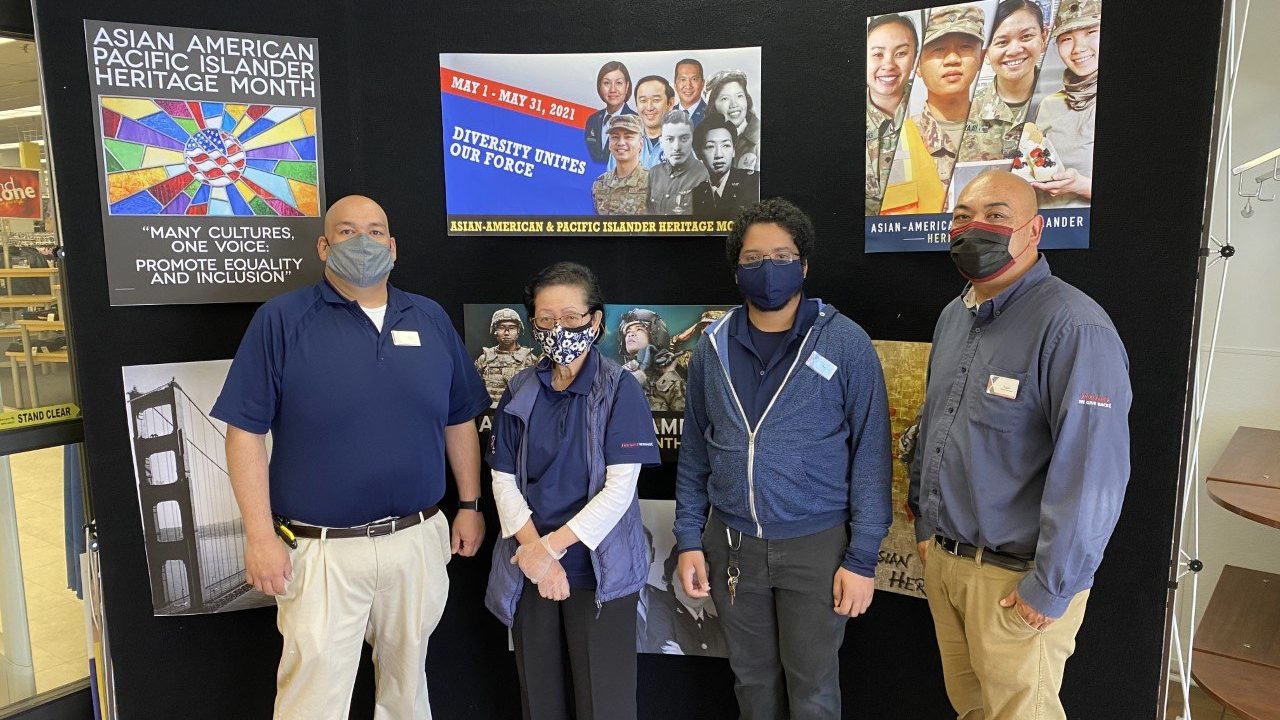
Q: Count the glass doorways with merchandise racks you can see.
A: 1